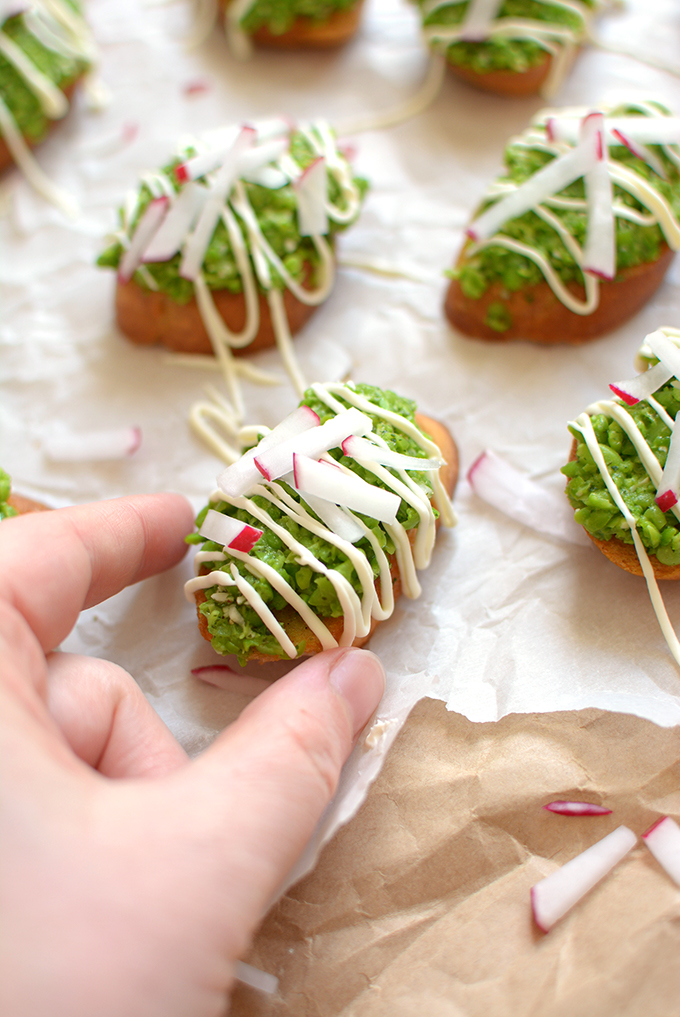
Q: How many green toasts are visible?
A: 8